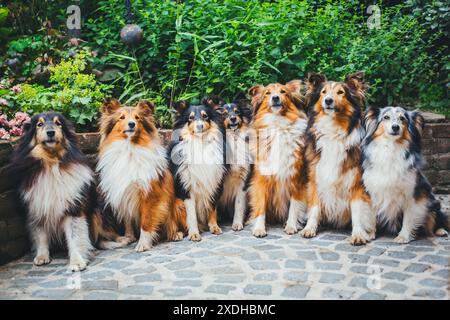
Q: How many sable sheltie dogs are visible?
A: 3